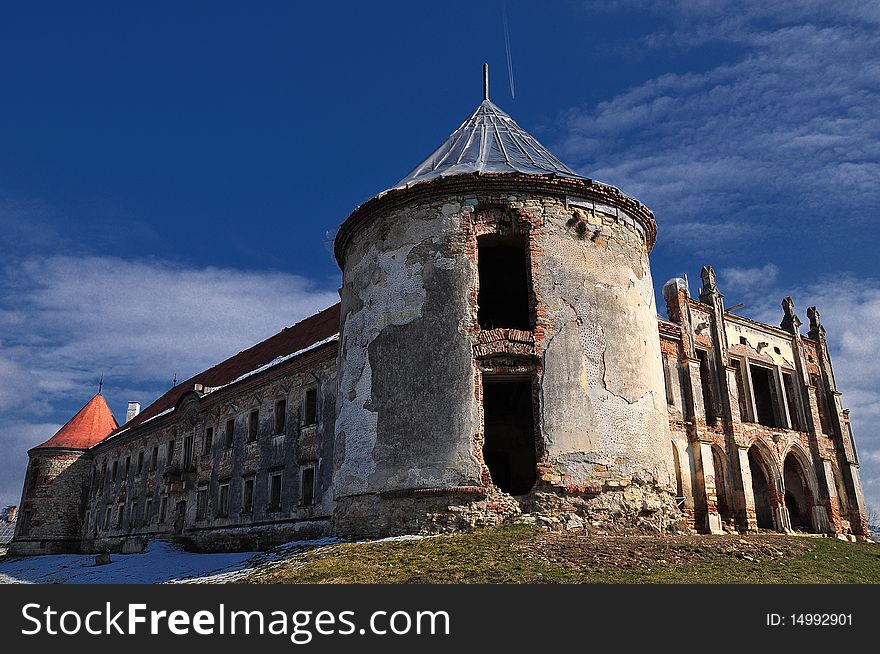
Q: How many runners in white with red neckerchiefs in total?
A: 0